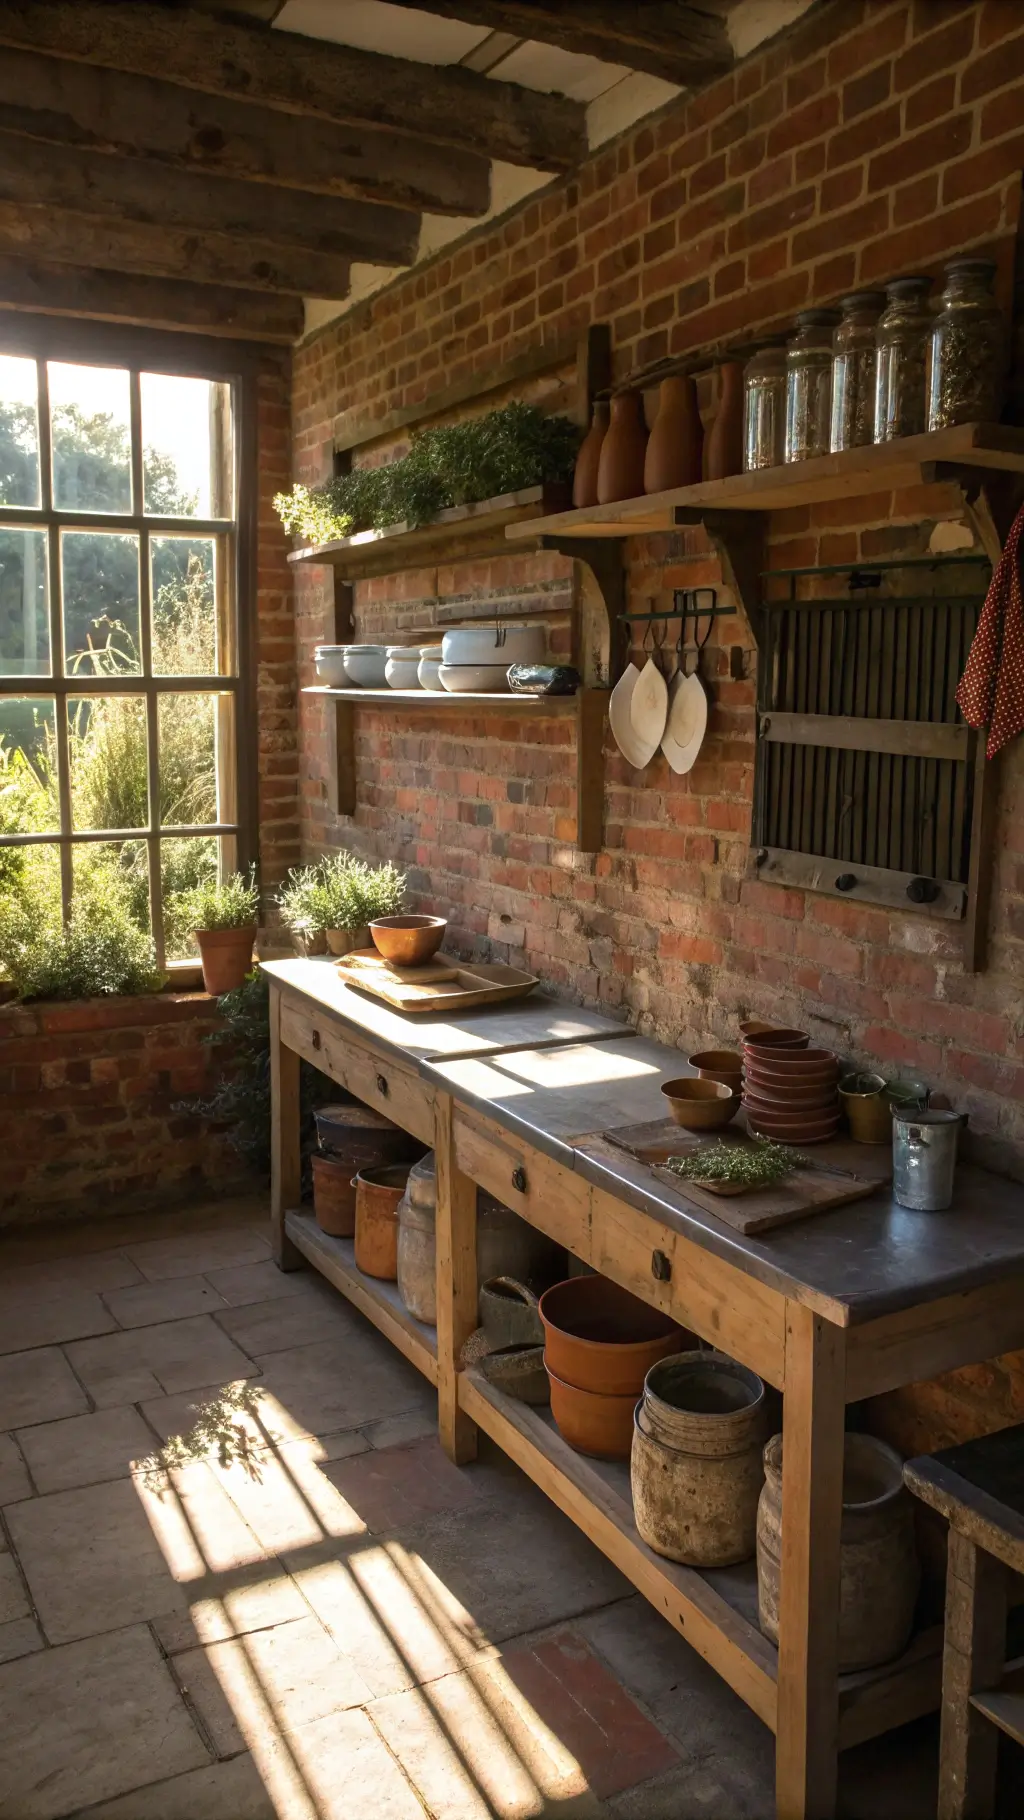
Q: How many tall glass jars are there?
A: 5